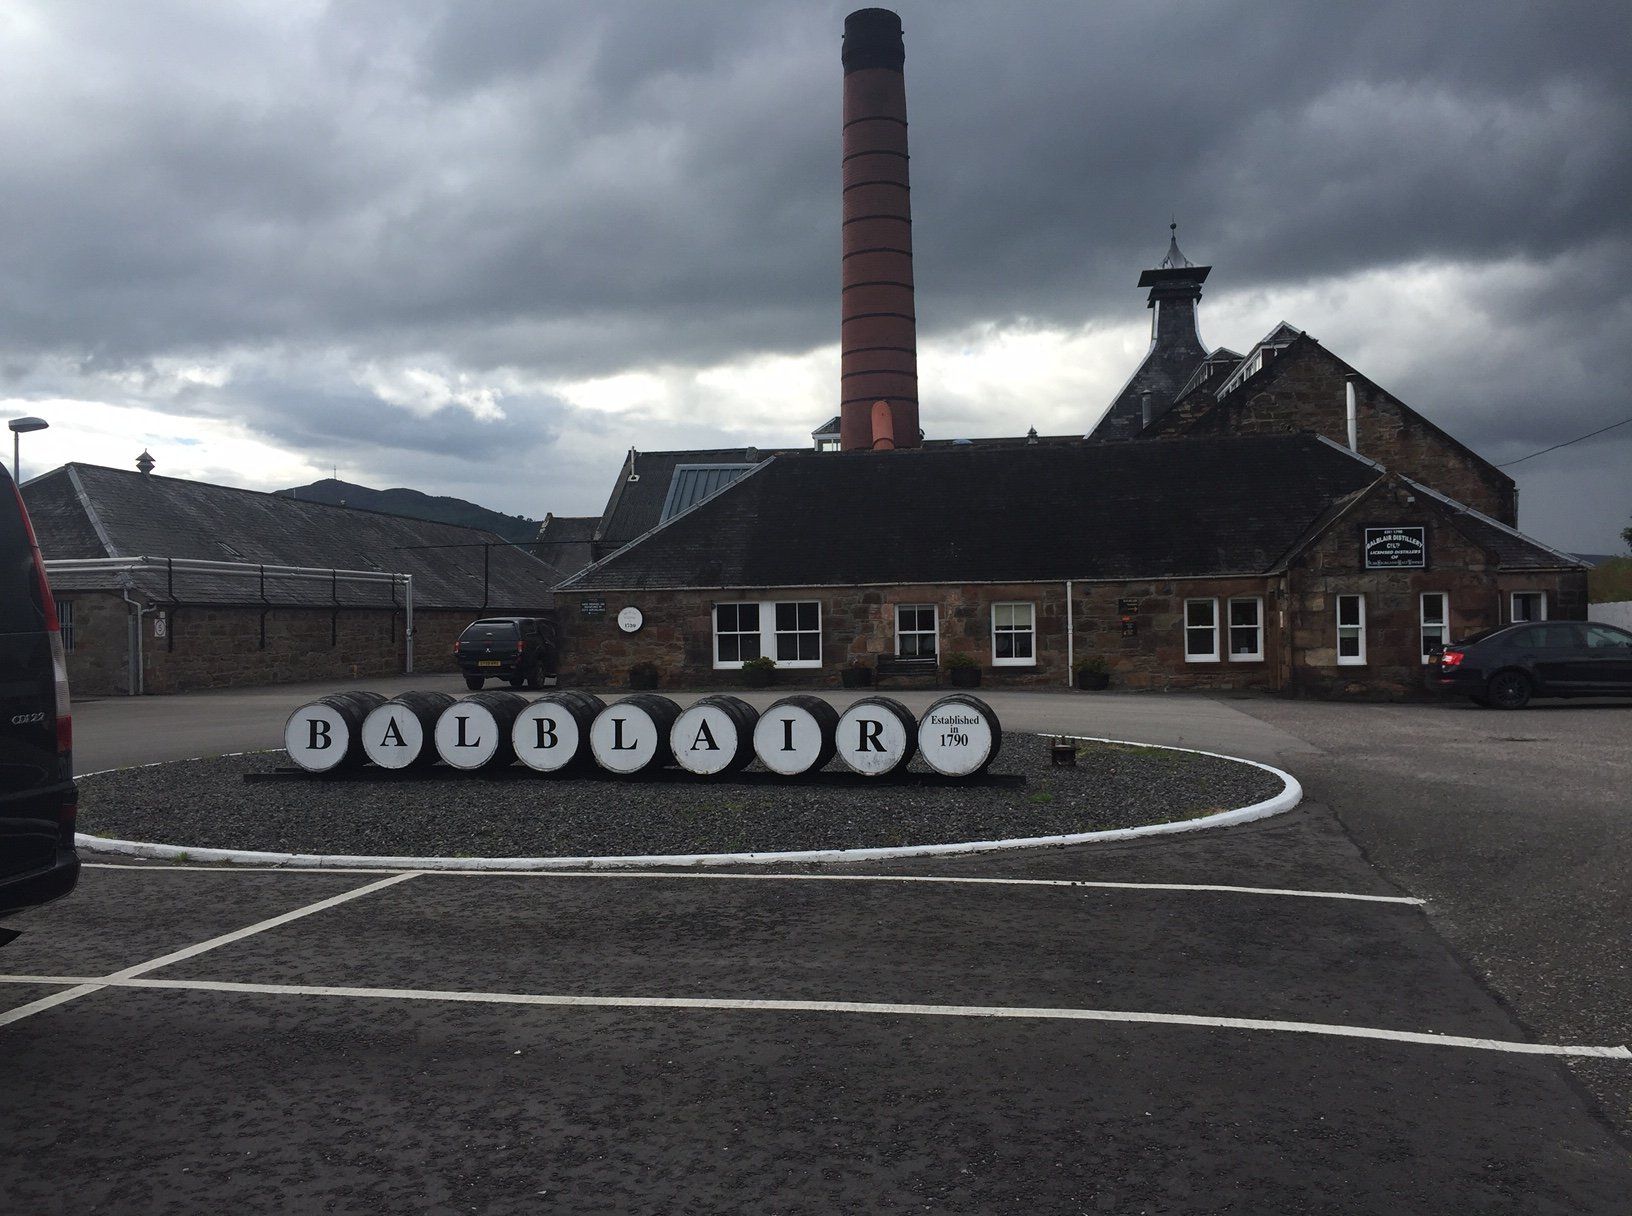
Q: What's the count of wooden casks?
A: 9